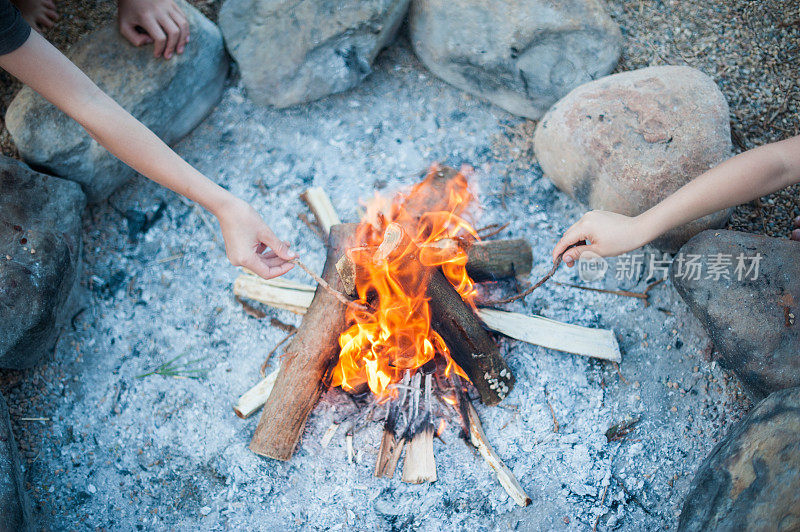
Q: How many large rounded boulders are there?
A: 8